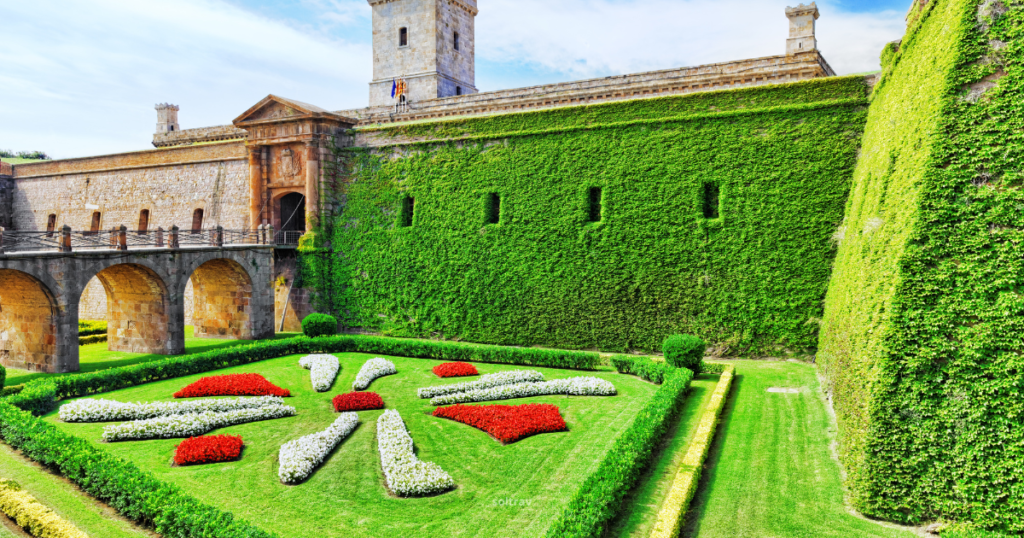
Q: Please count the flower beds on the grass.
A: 13